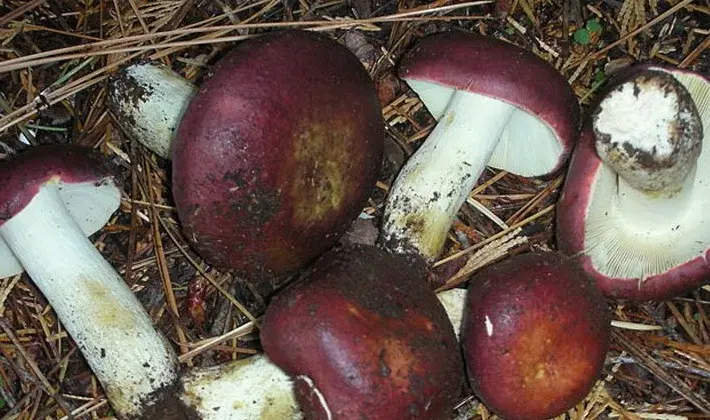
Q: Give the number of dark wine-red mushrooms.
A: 6